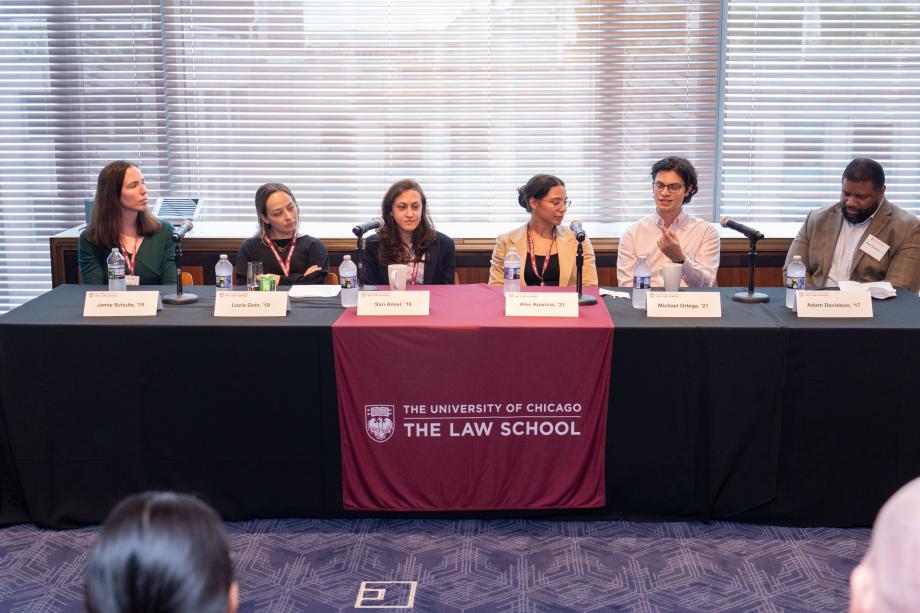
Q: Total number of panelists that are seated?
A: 6